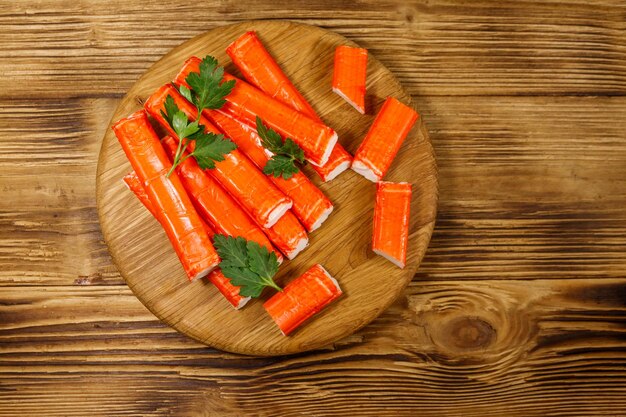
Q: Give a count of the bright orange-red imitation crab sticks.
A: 12